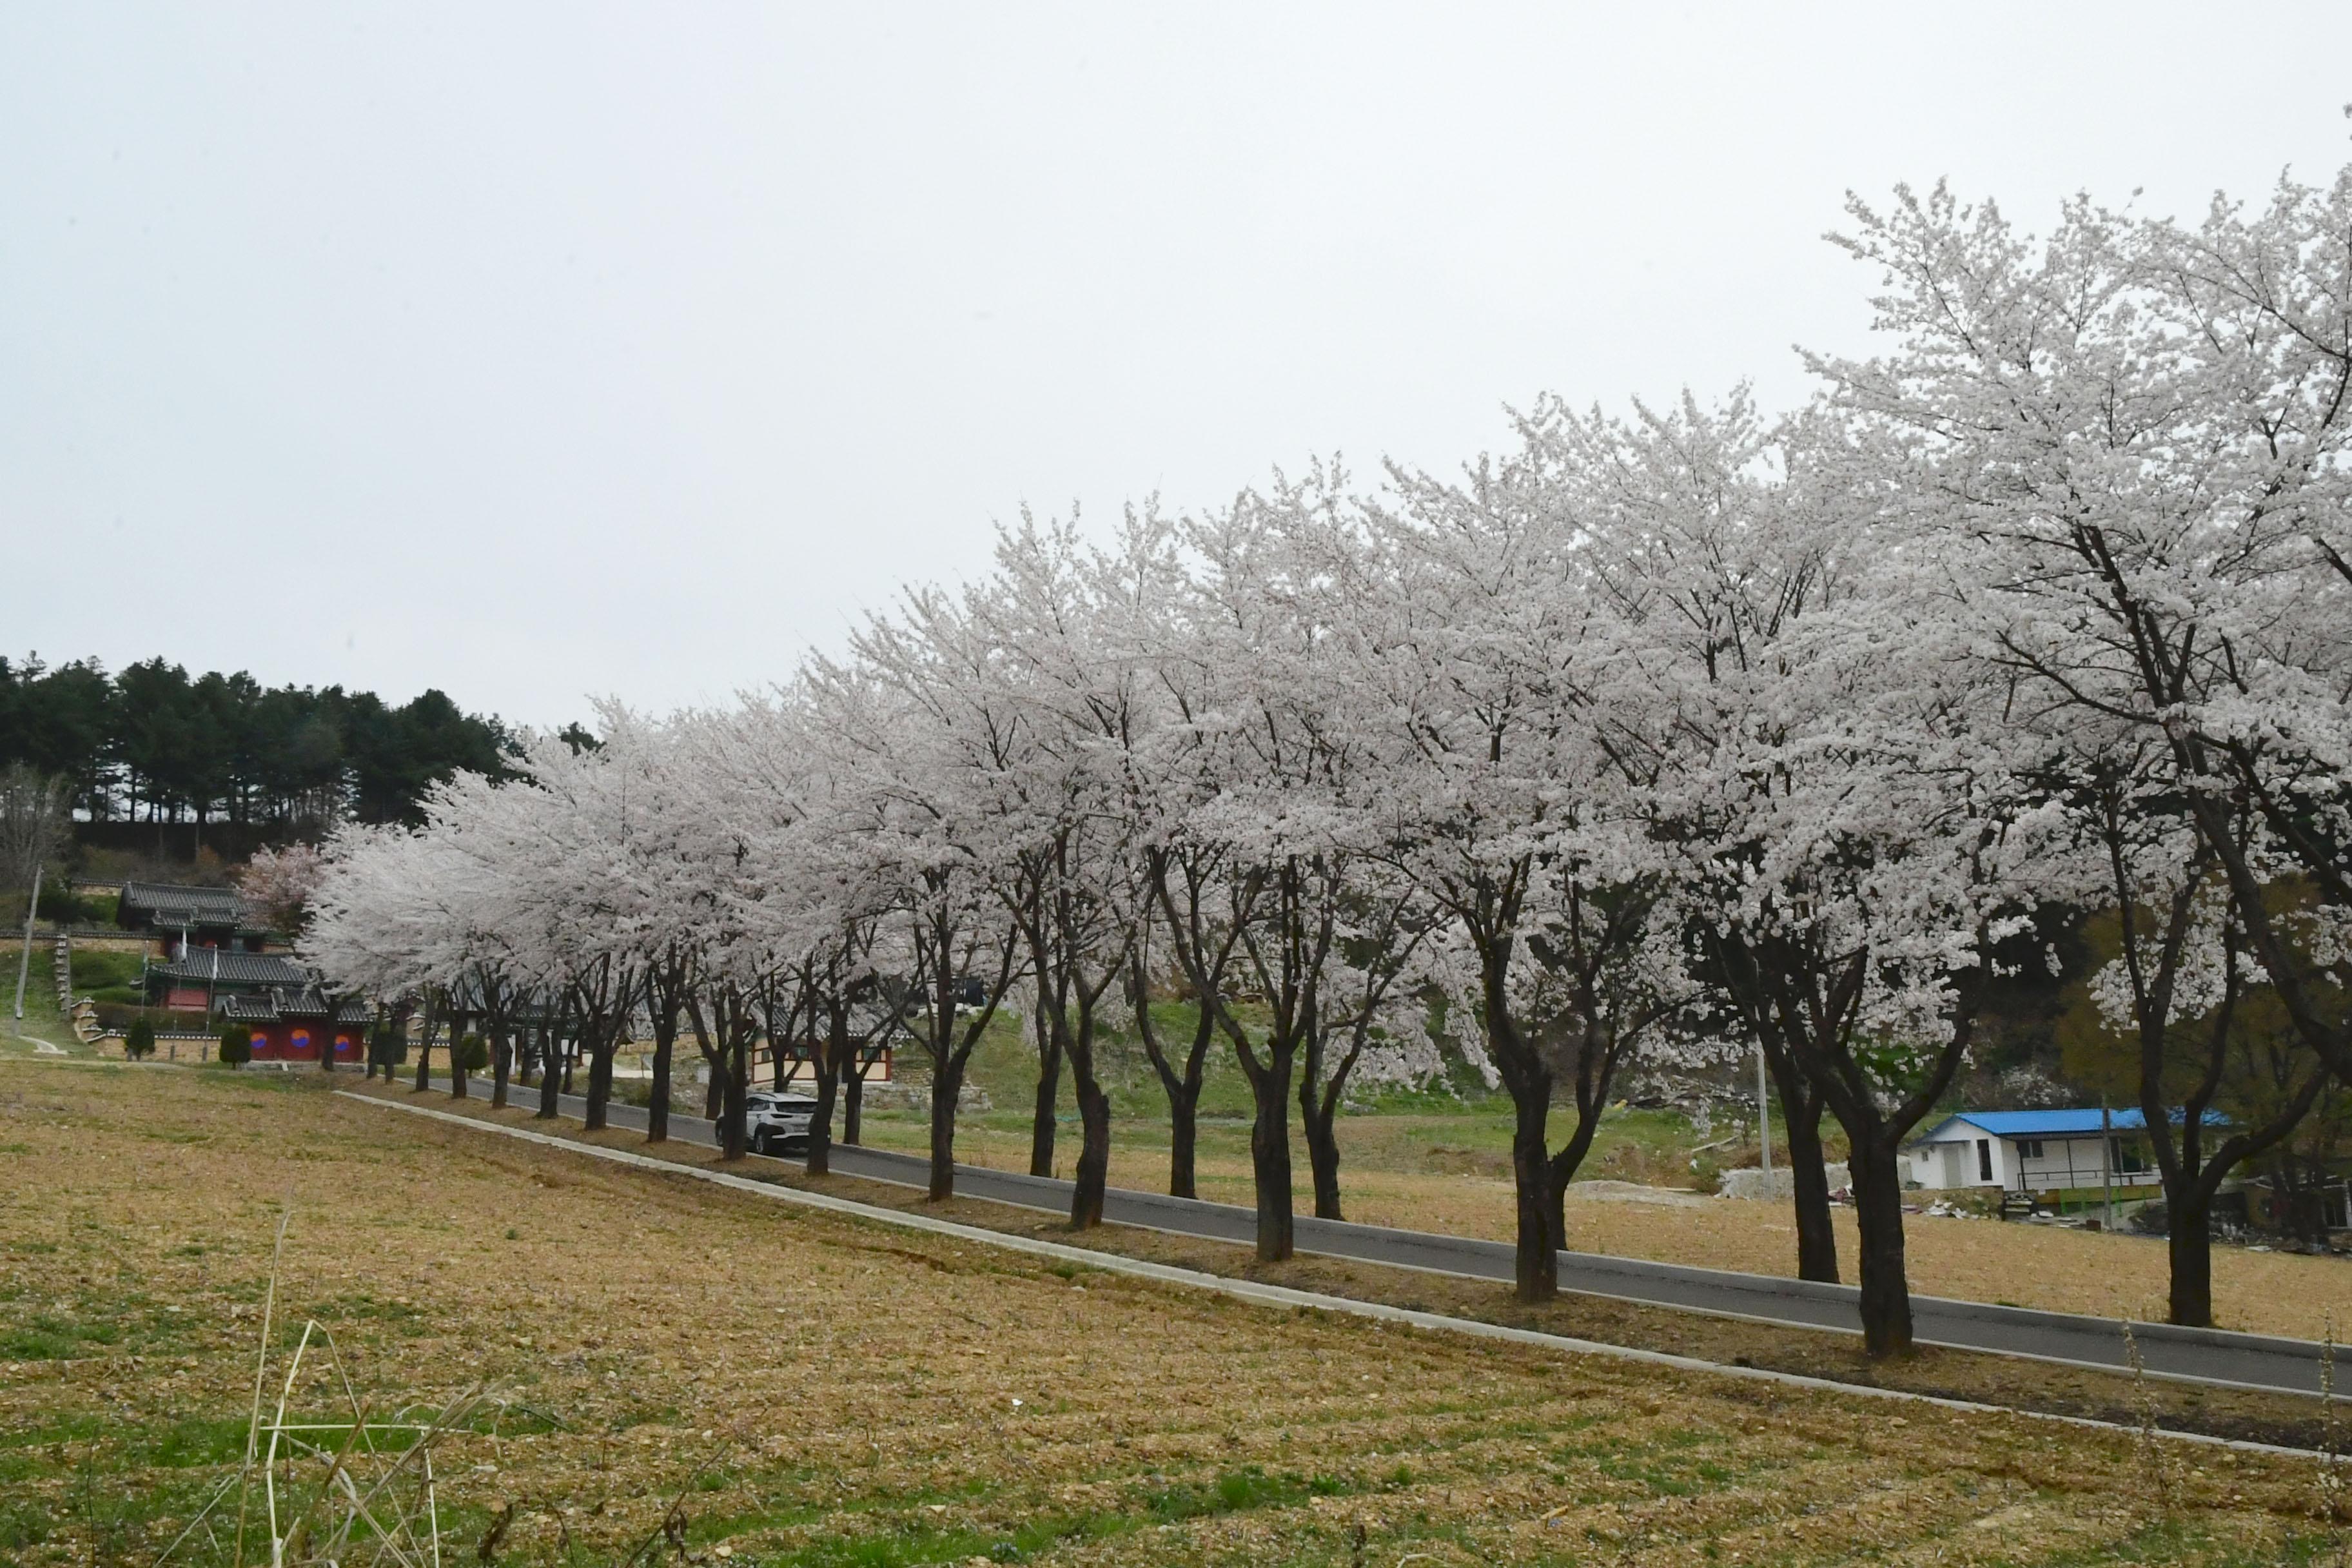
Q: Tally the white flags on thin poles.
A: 2